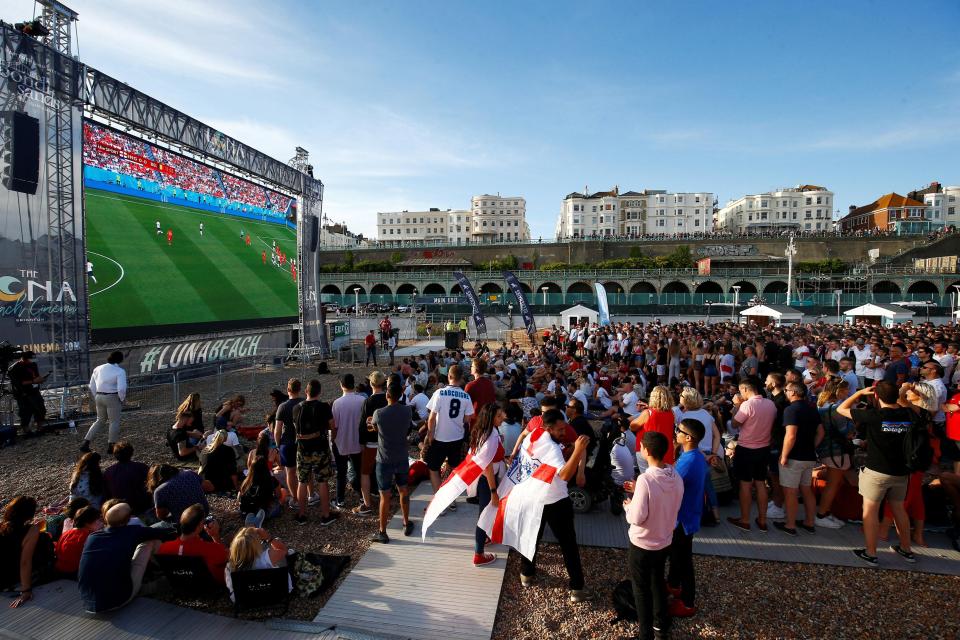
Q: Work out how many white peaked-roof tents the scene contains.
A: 3